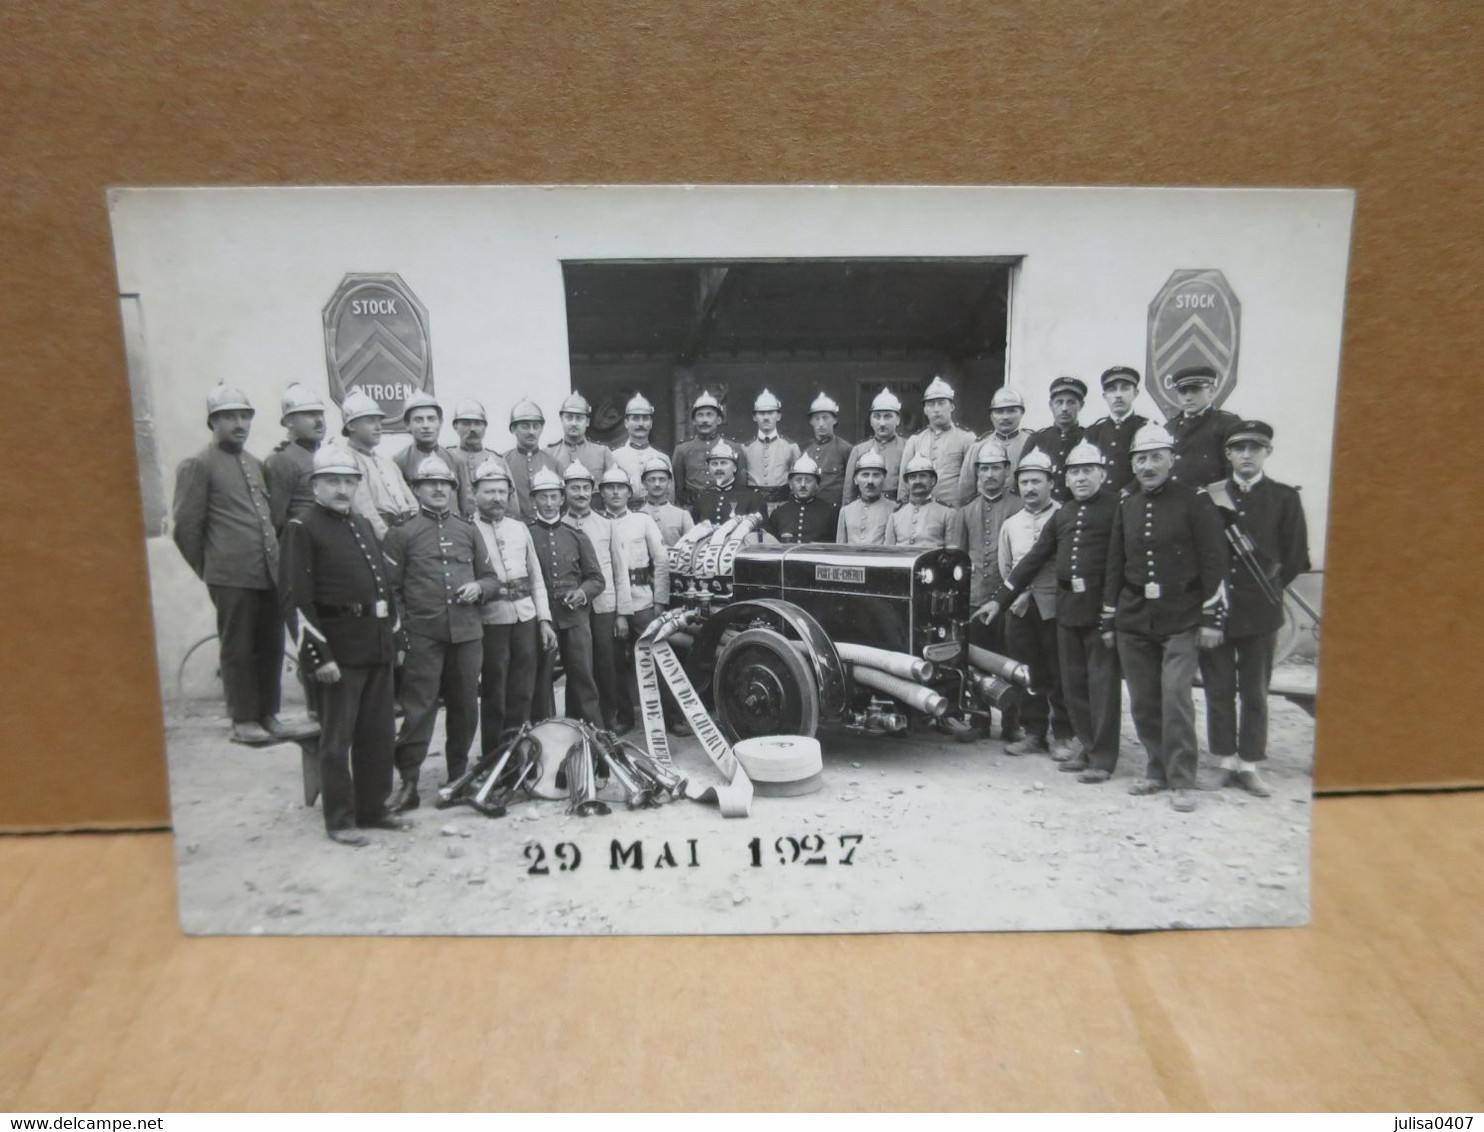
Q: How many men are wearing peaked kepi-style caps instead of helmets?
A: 4